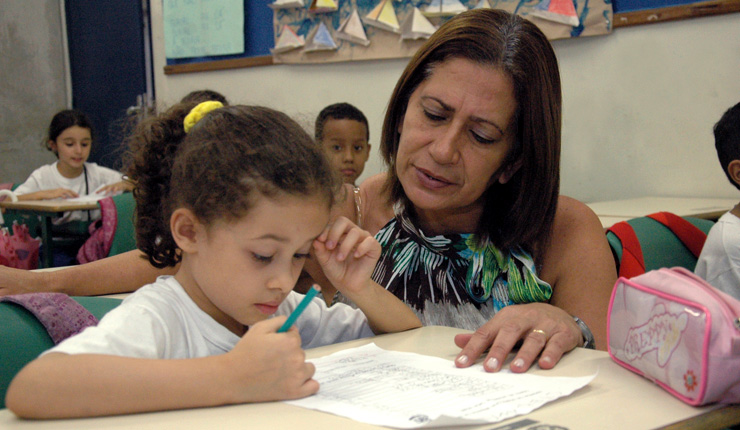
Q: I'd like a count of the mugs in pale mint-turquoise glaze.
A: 0